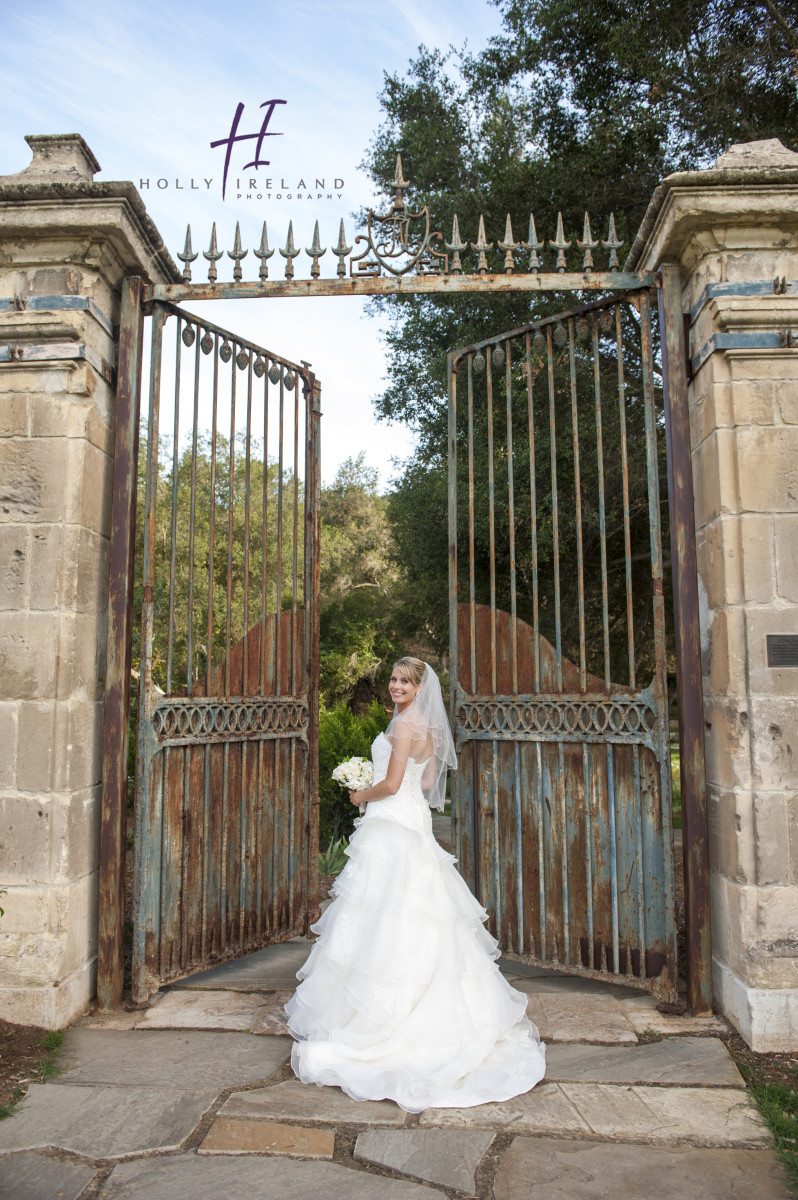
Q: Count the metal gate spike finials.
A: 15